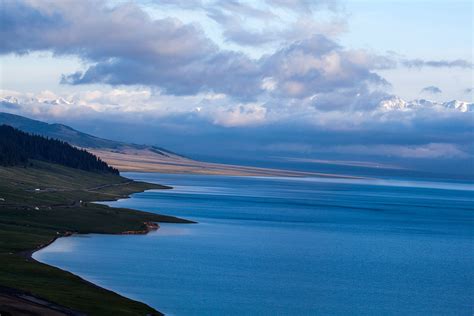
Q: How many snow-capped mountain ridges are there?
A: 2